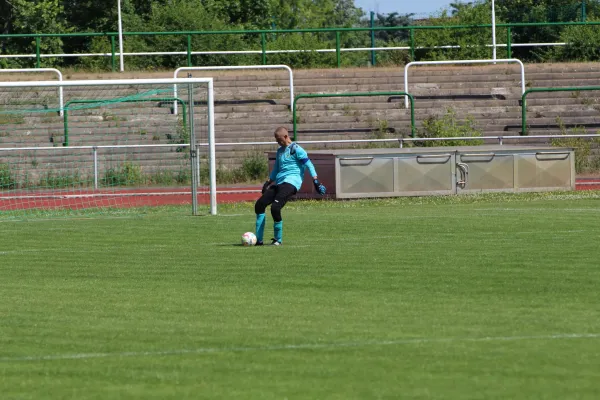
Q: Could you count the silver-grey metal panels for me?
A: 4